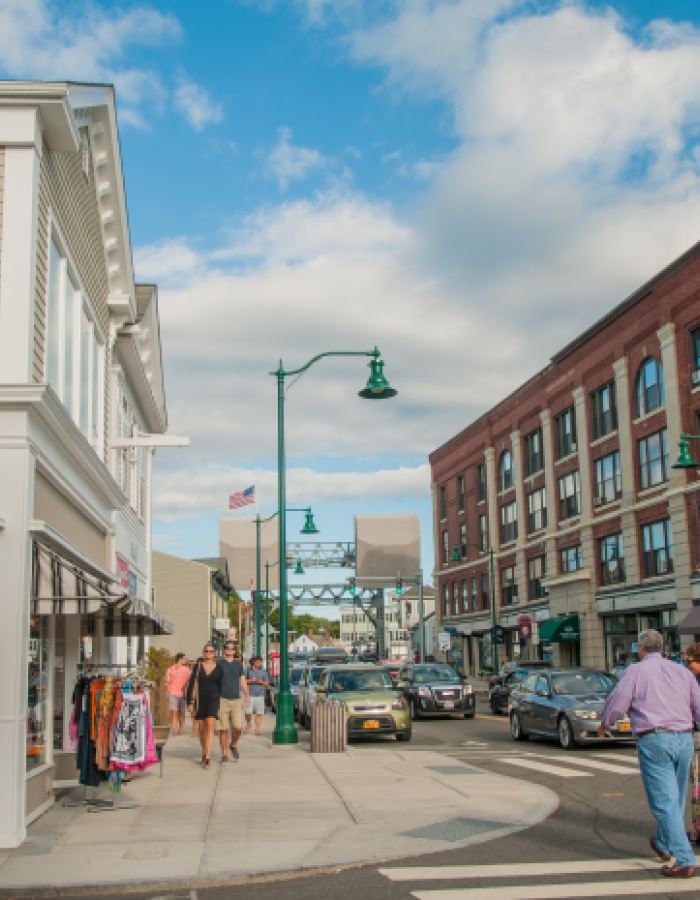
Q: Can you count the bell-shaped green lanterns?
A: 5